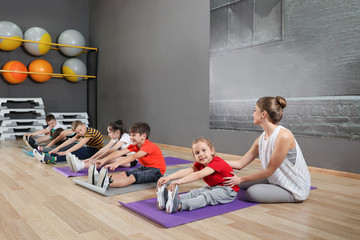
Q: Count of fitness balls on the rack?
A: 6